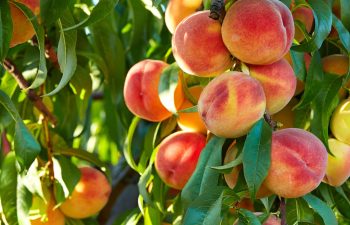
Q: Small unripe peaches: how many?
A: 0